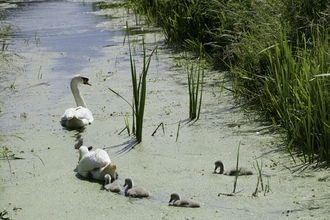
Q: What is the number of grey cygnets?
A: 4